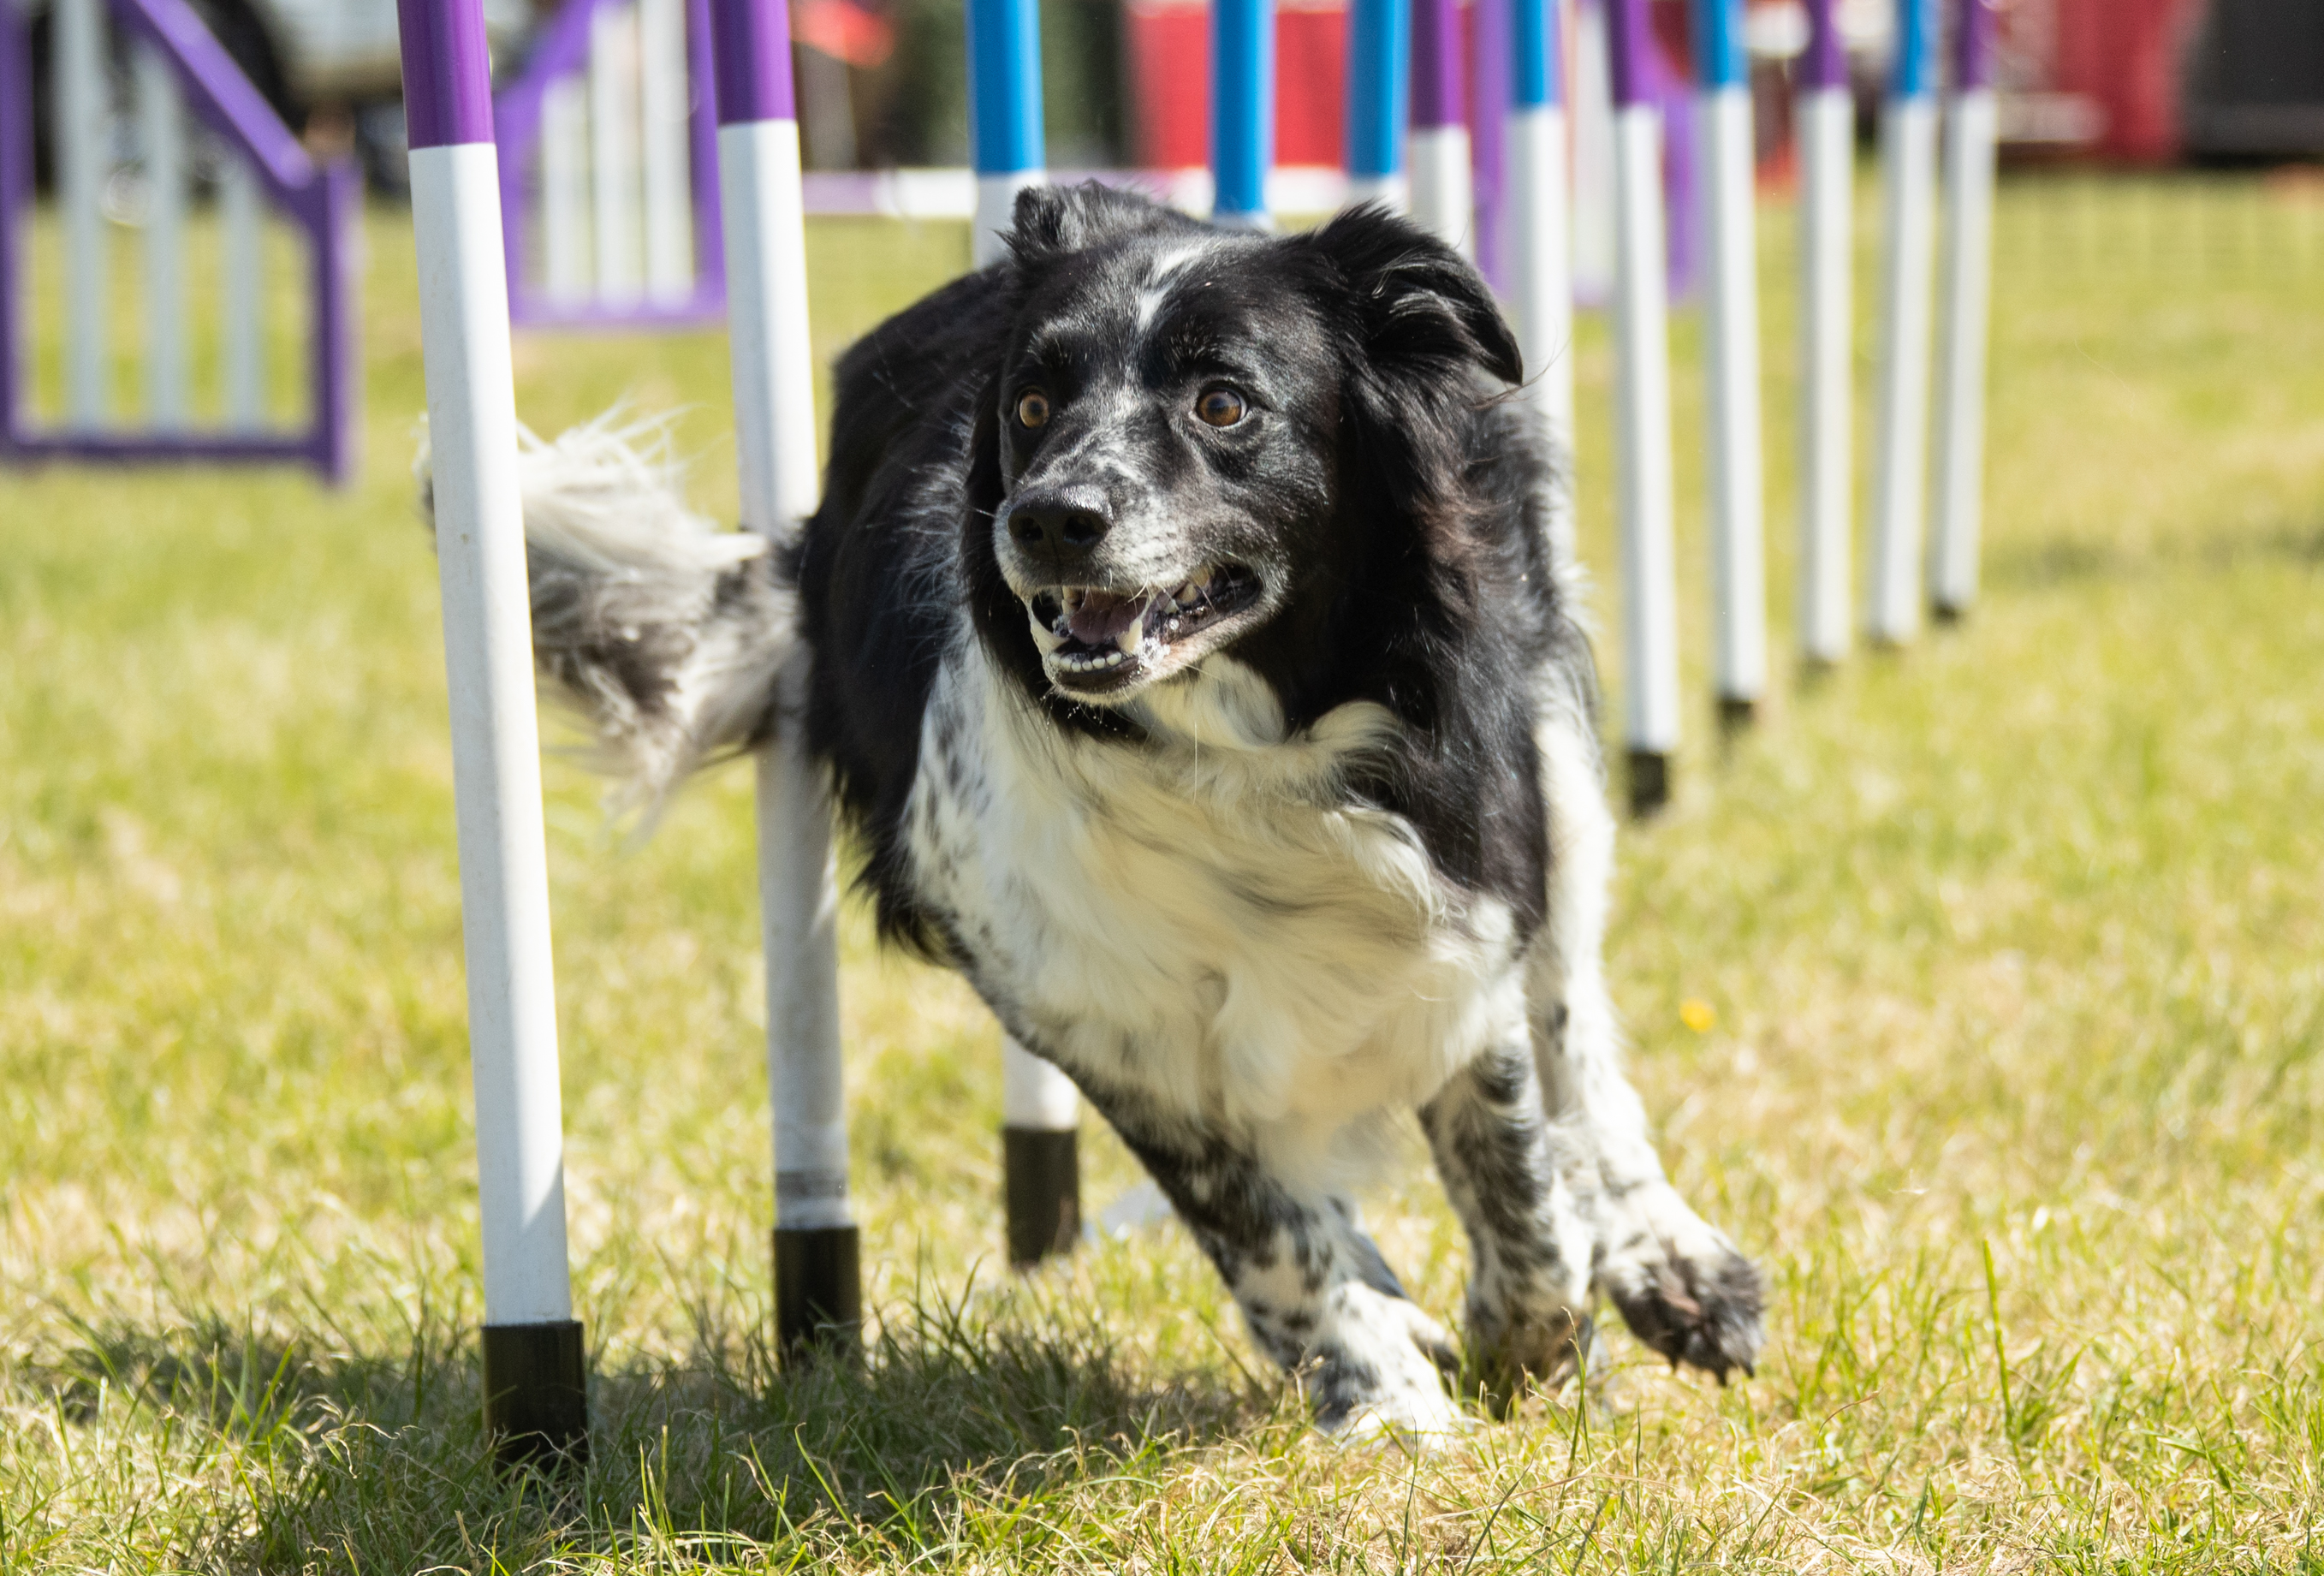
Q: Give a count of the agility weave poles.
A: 12